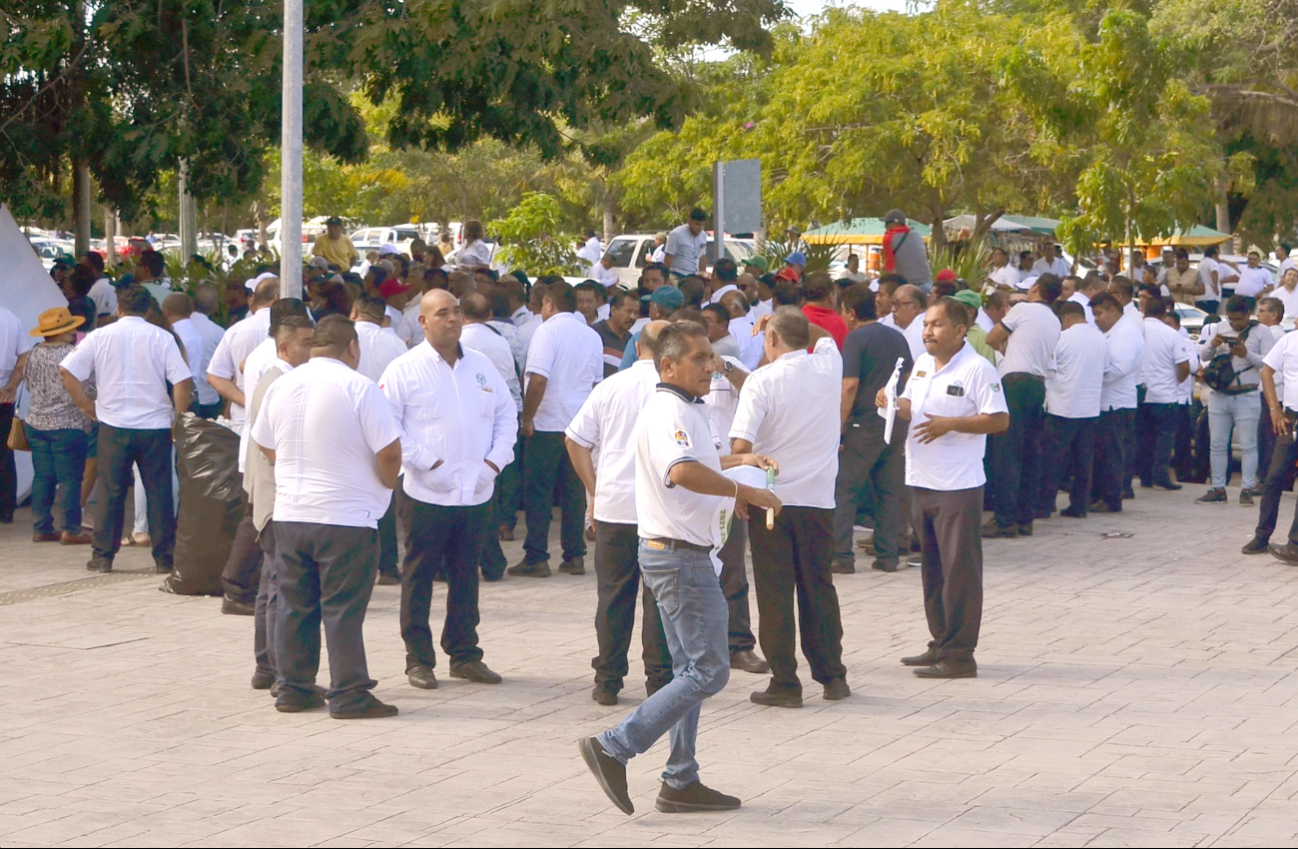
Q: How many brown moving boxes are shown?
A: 0